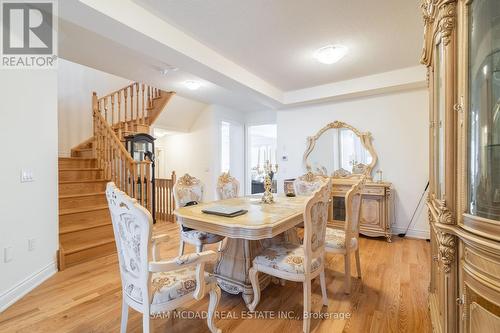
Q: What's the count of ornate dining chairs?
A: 6